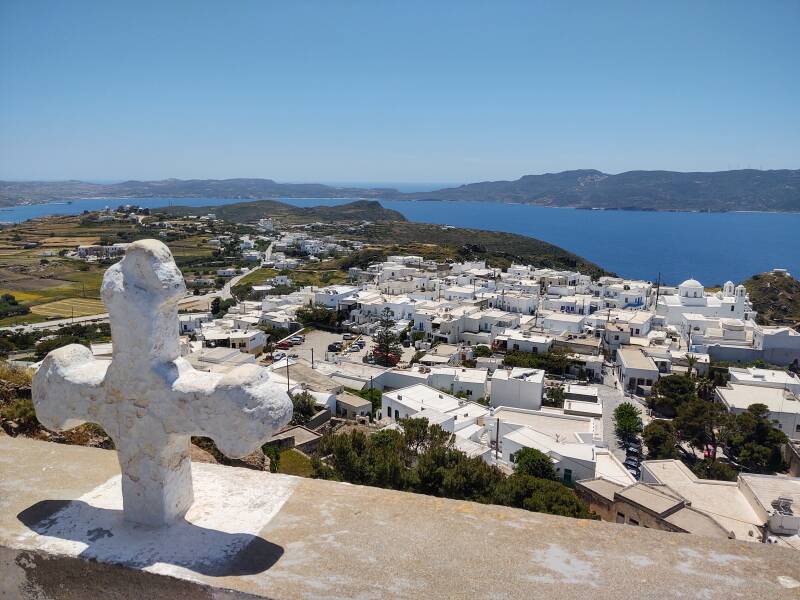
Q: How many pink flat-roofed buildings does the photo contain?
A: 0